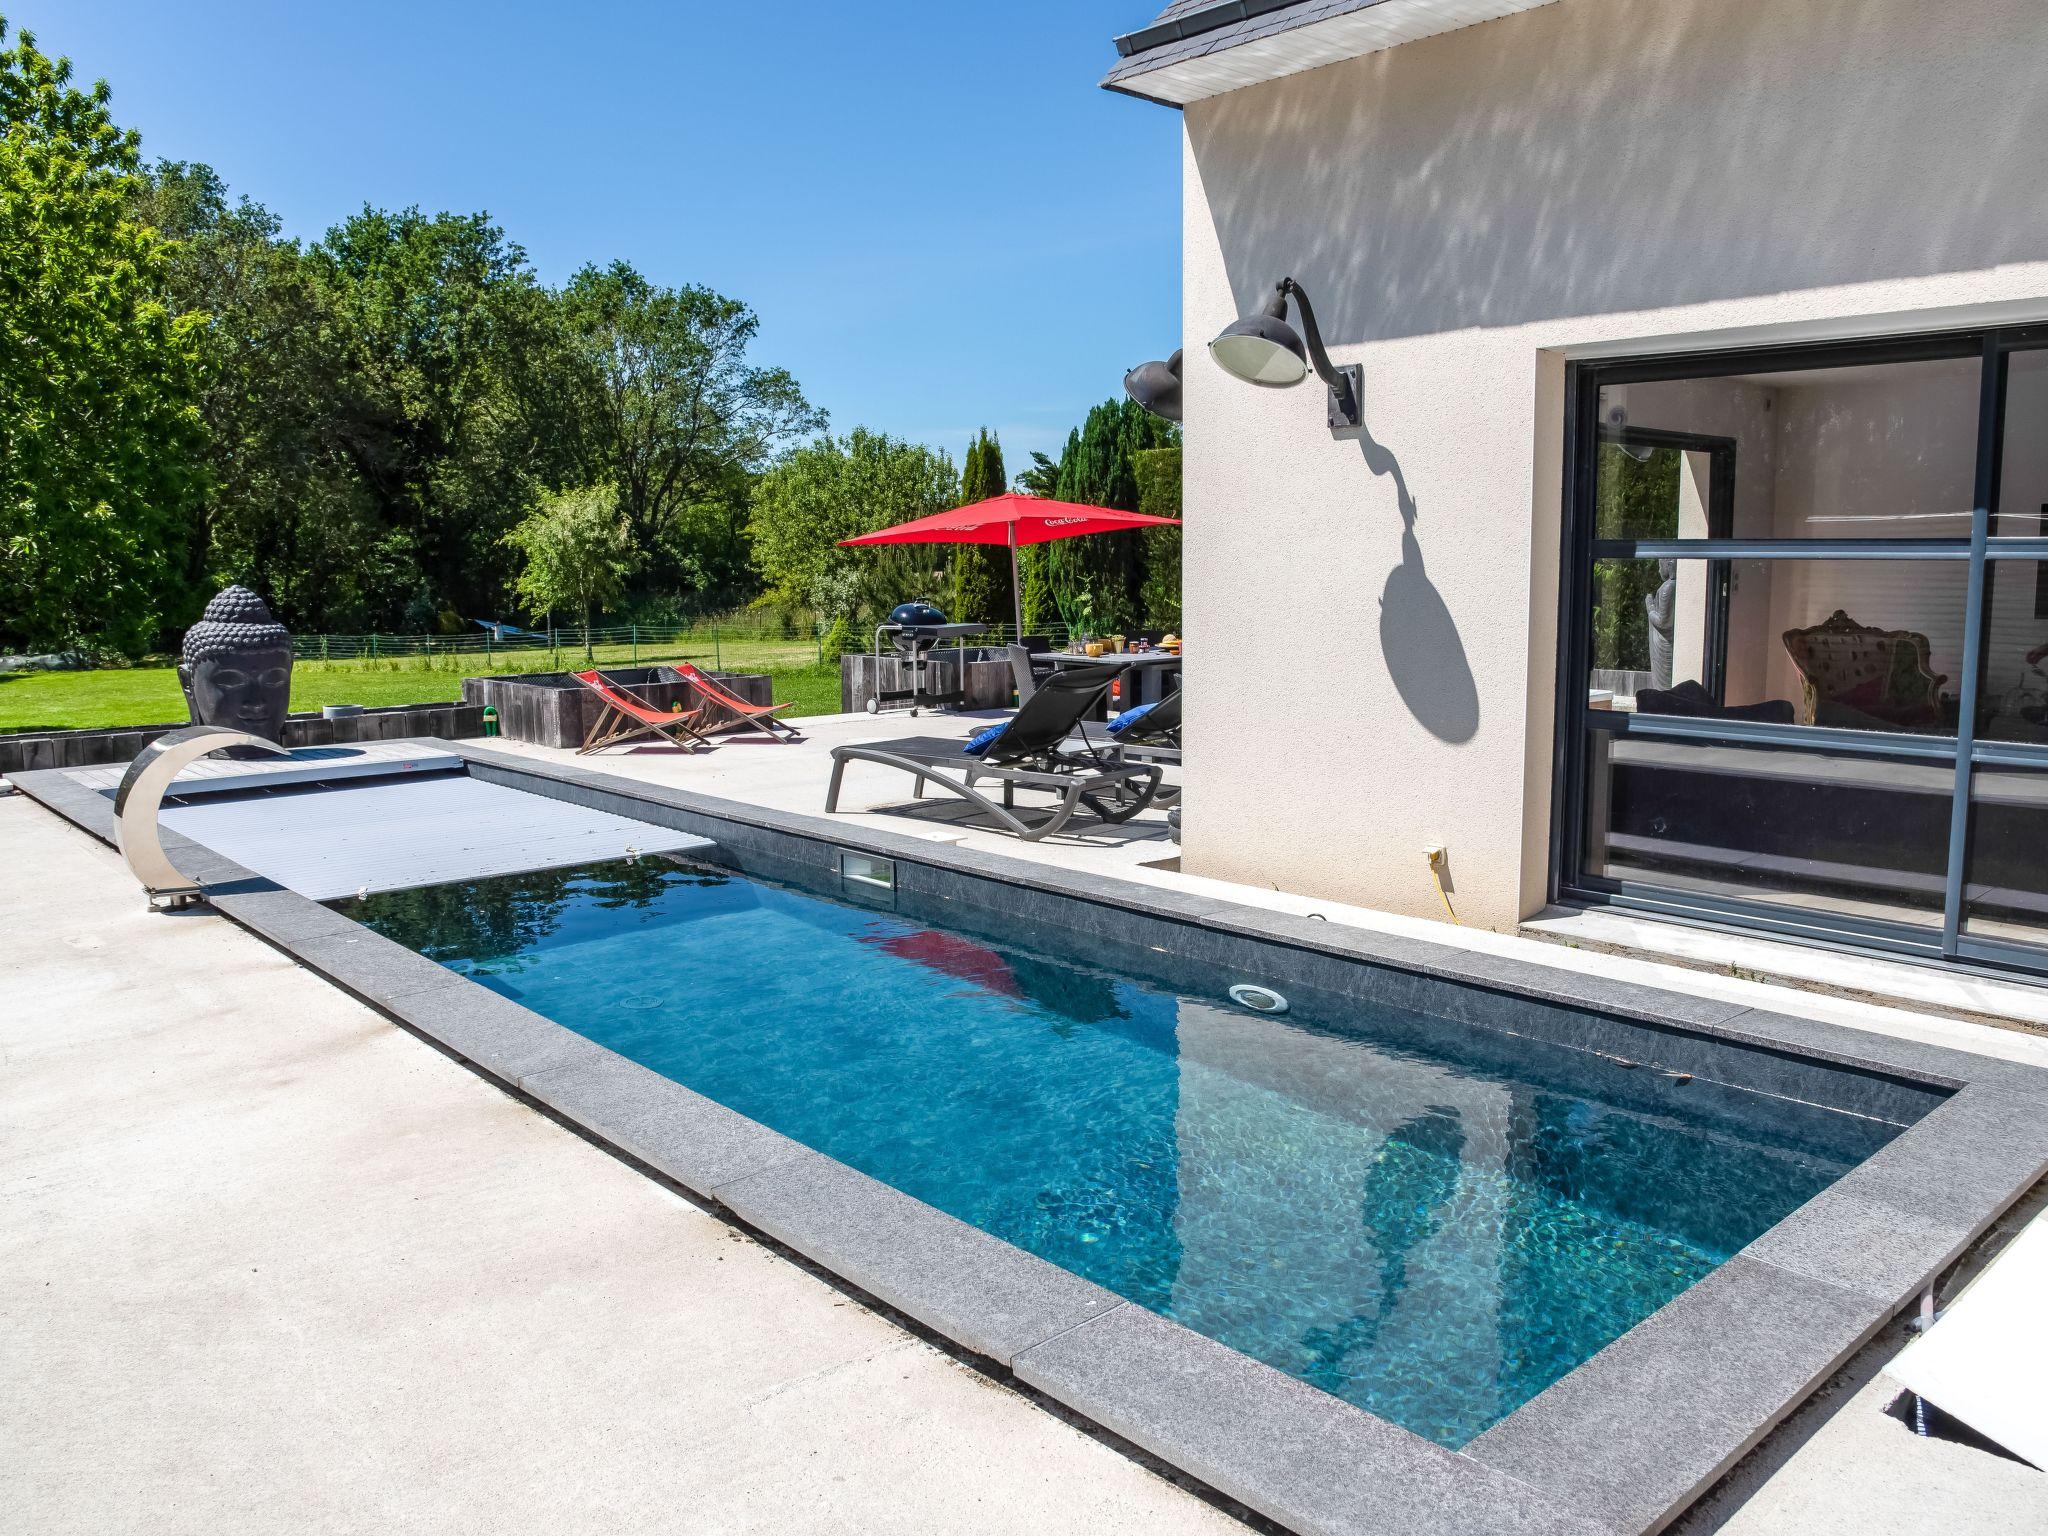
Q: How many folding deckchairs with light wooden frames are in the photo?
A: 2